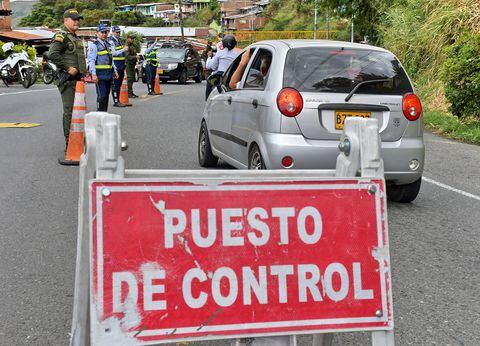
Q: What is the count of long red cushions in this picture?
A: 0